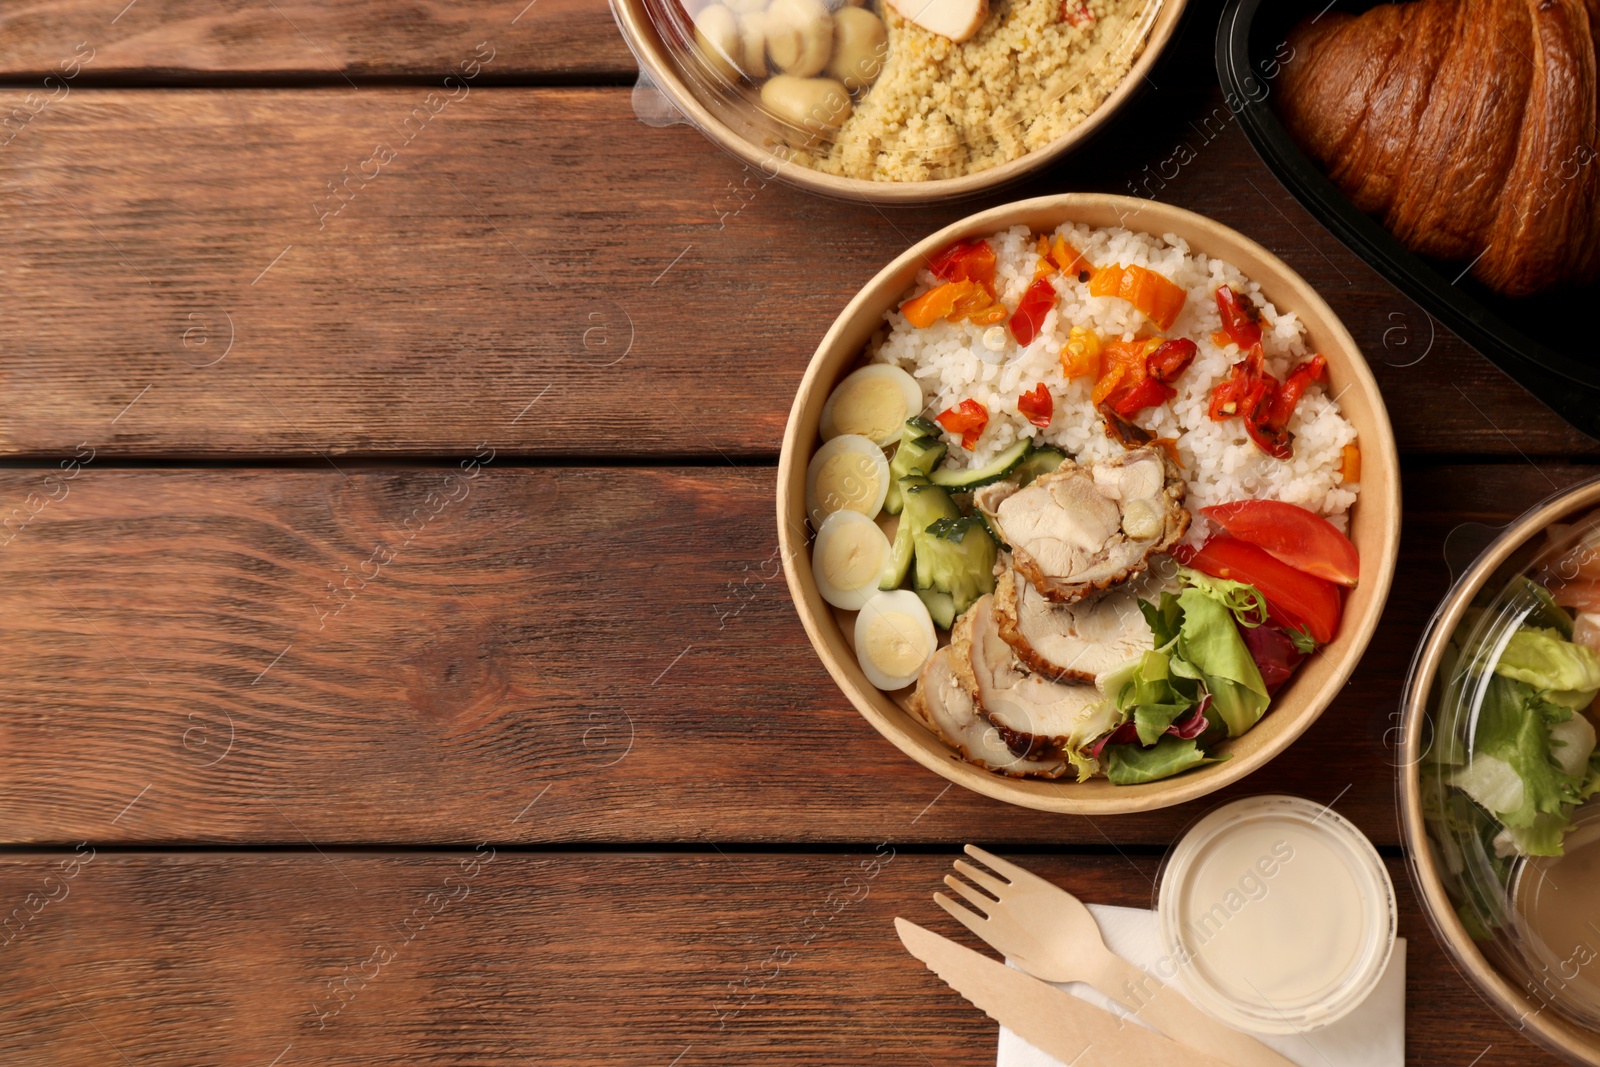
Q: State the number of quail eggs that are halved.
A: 4